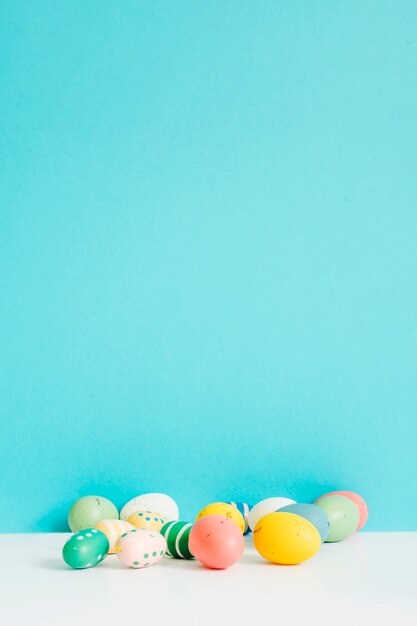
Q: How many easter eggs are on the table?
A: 15